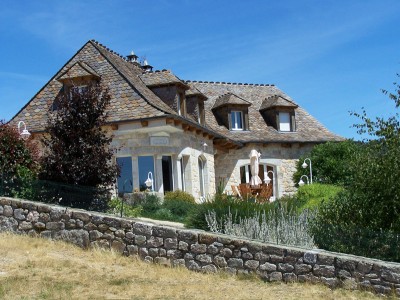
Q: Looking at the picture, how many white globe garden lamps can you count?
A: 5